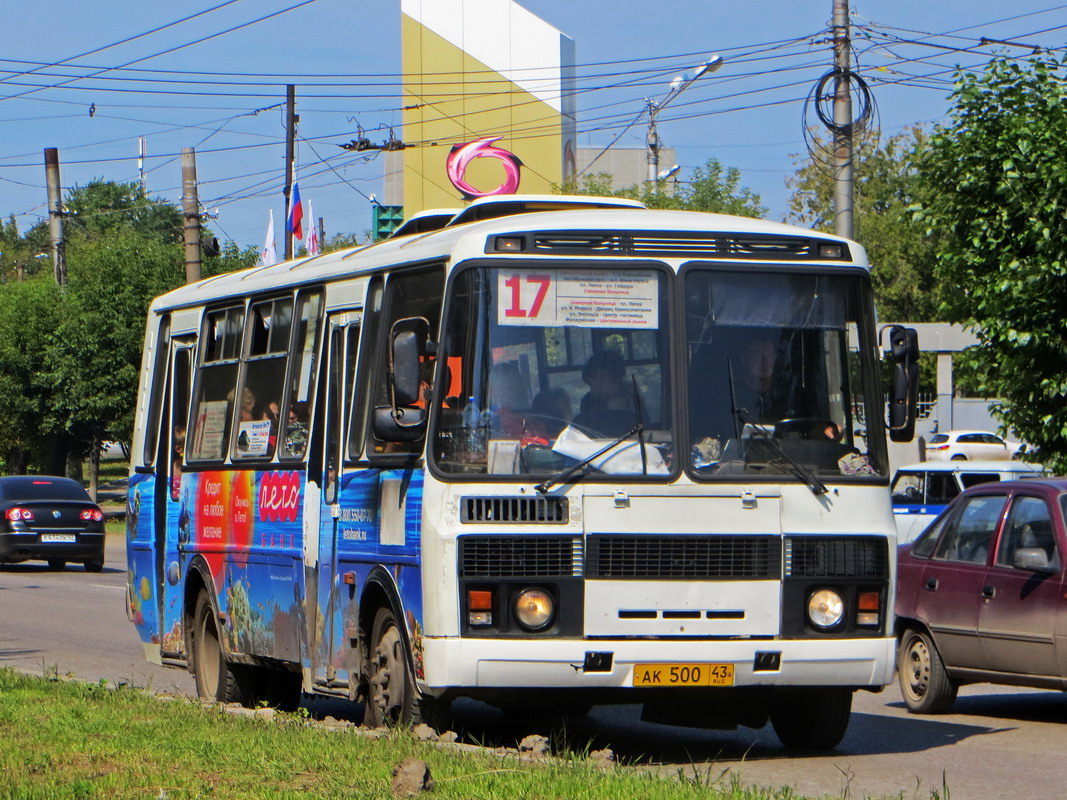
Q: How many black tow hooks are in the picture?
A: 2